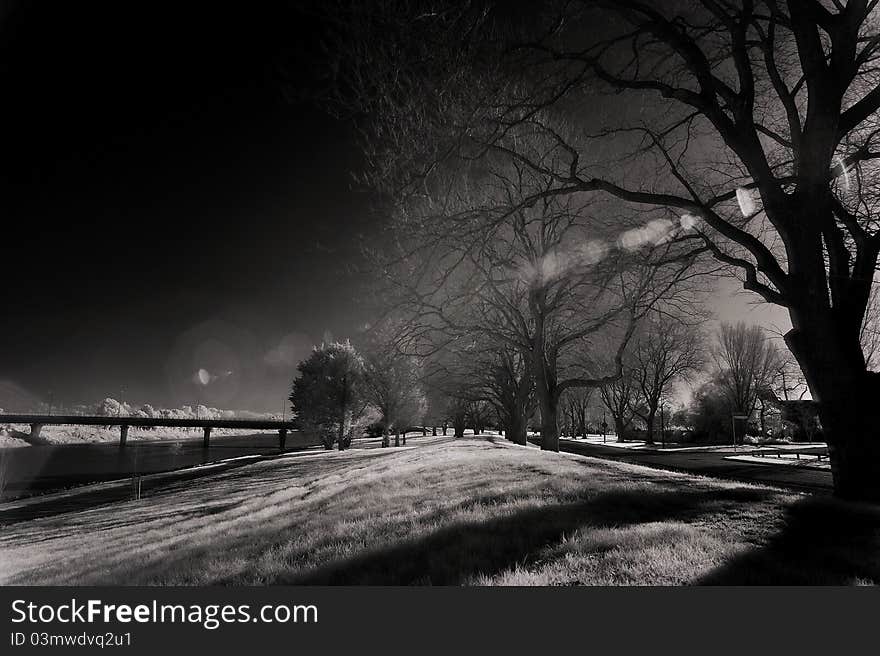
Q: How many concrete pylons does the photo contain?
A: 4